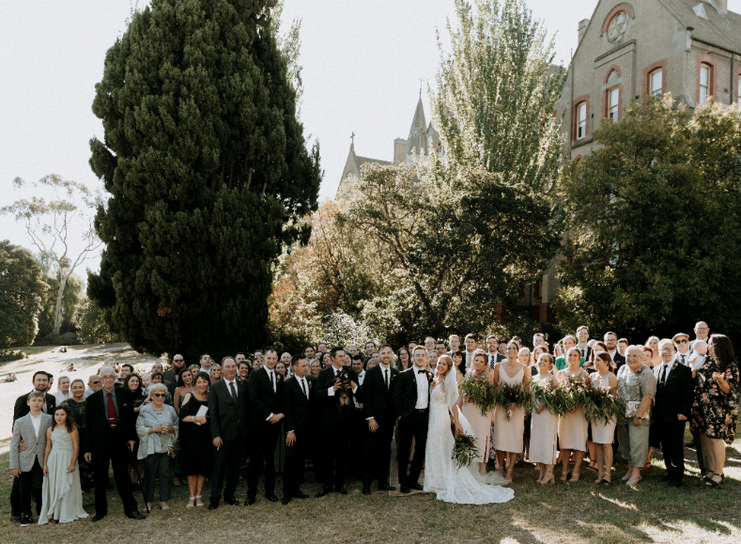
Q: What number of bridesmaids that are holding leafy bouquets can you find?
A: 5